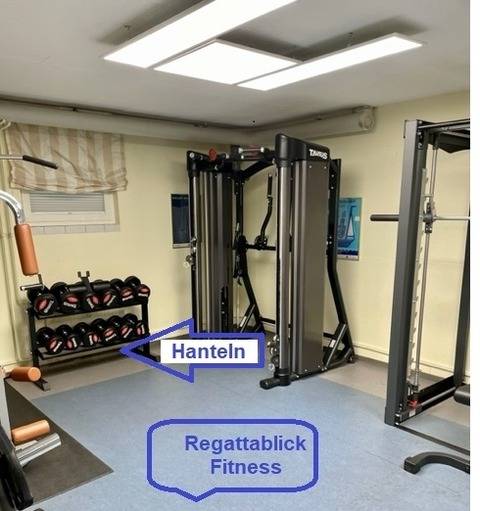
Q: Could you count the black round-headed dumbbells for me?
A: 12